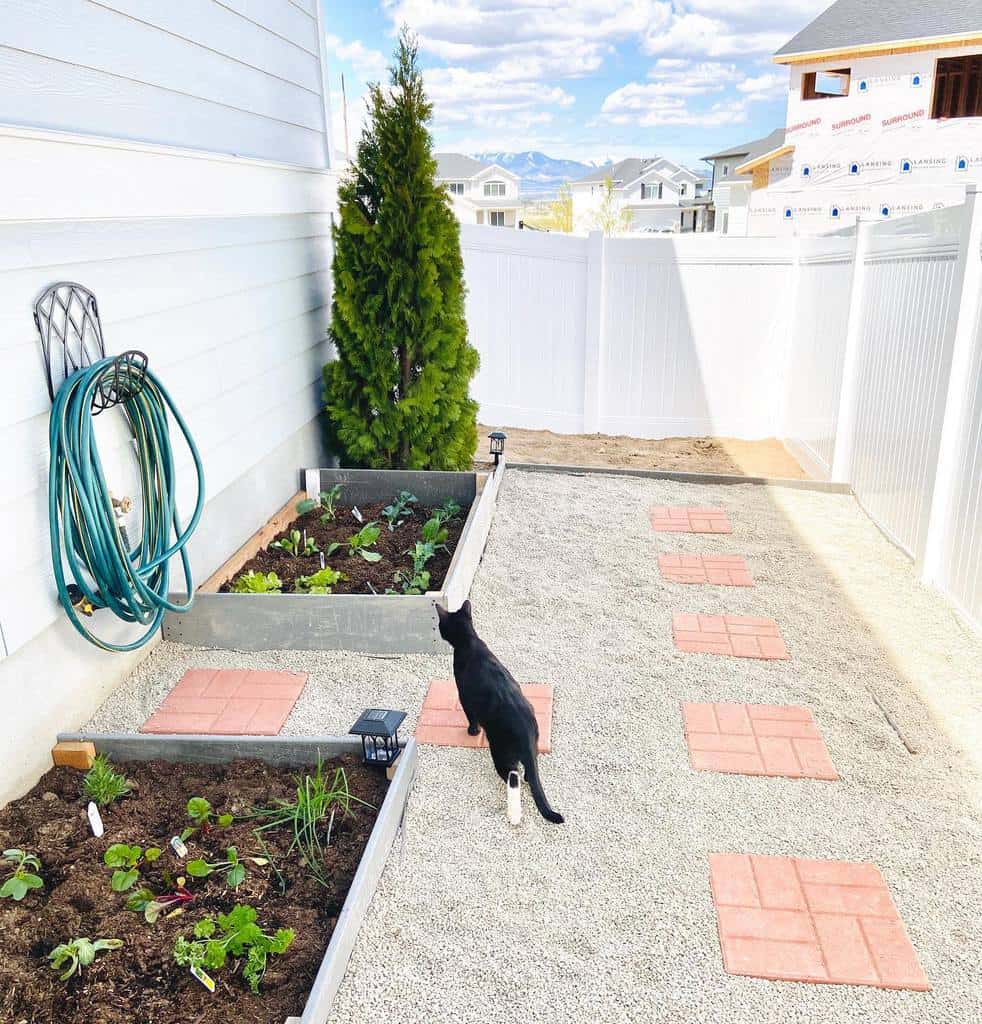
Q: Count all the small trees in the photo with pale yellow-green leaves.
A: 2